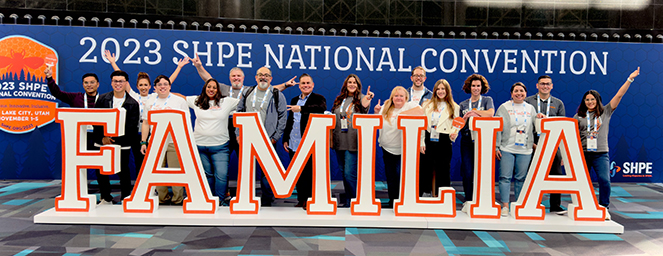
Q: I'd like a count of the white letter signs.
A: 7